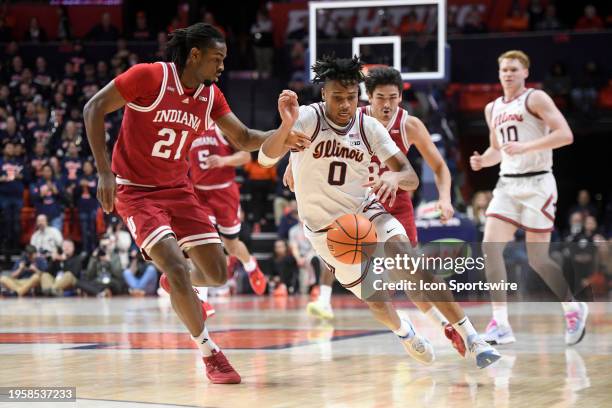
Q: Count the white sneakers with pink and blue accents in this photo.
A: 2